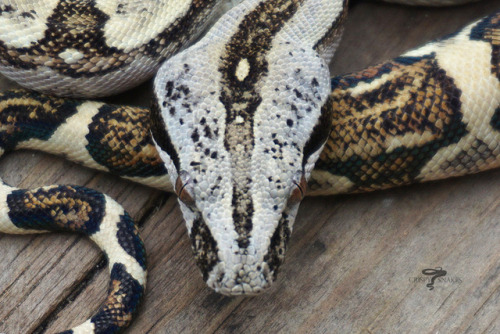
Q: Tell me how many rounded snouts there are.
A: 1